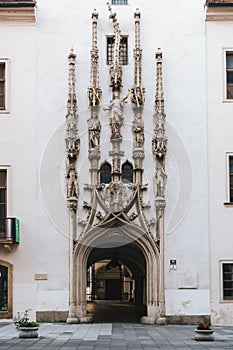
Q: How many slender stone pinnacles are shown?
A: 5